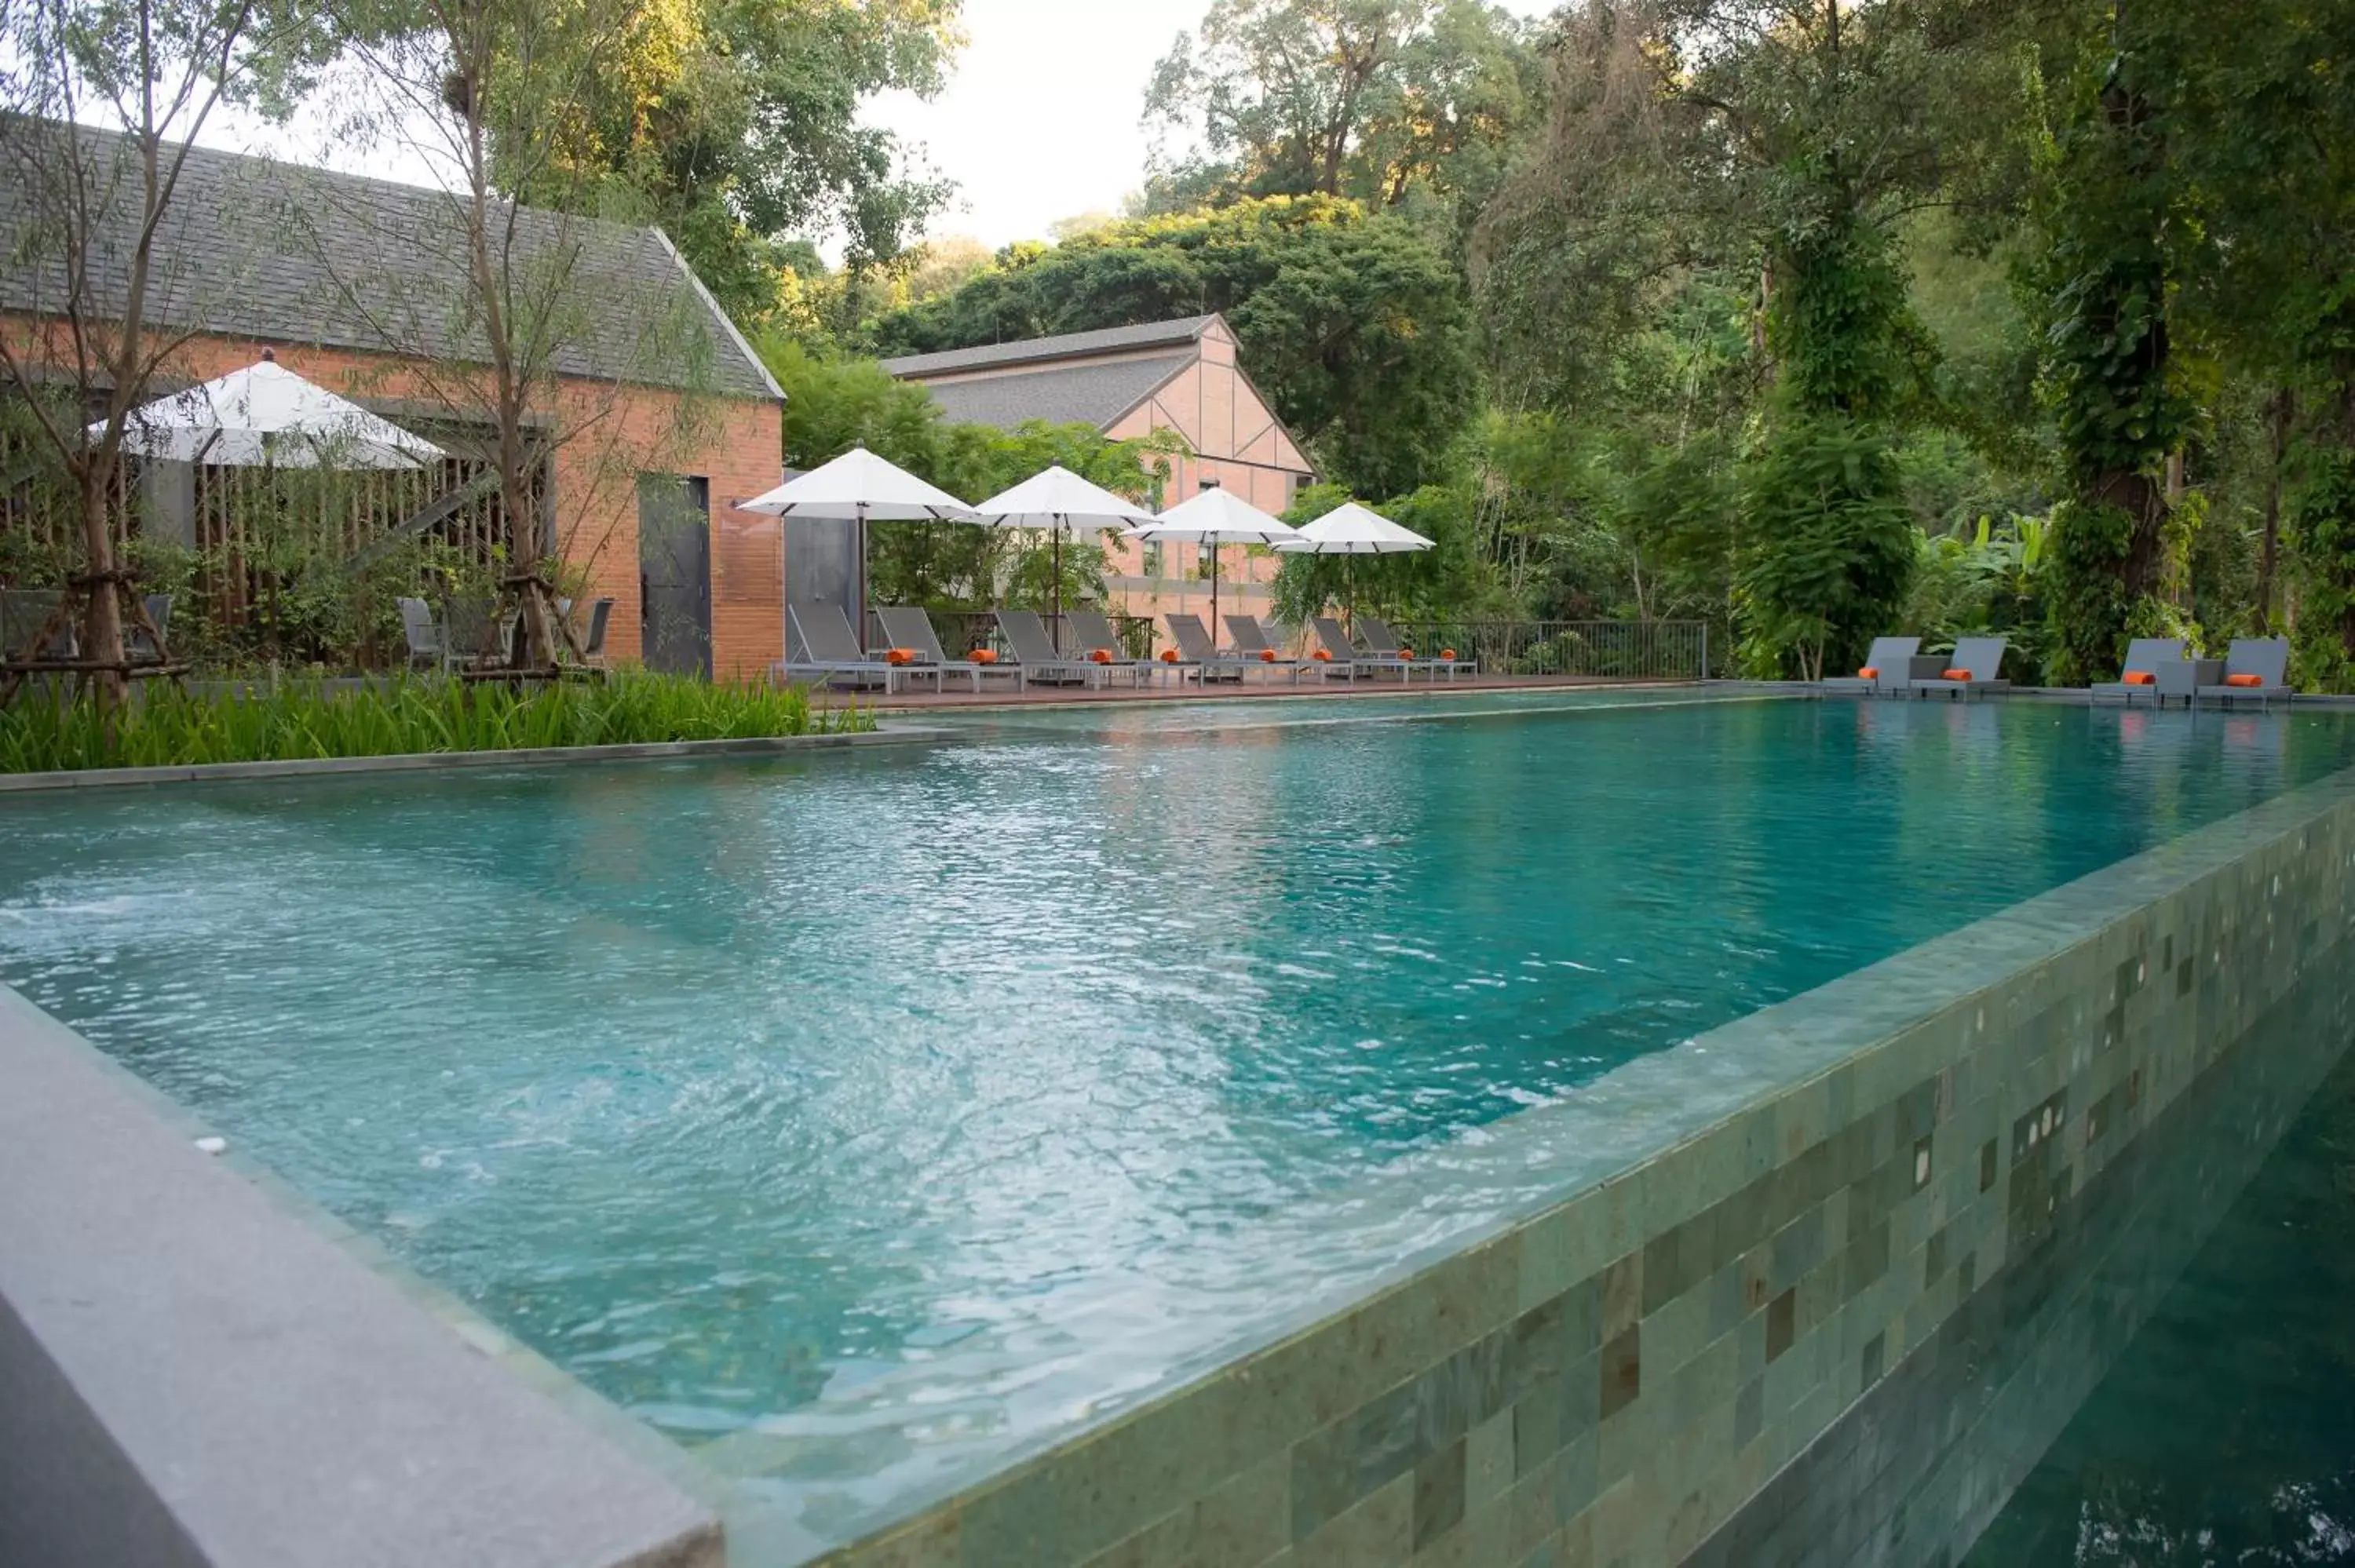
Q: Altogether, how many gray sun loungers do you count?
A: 12